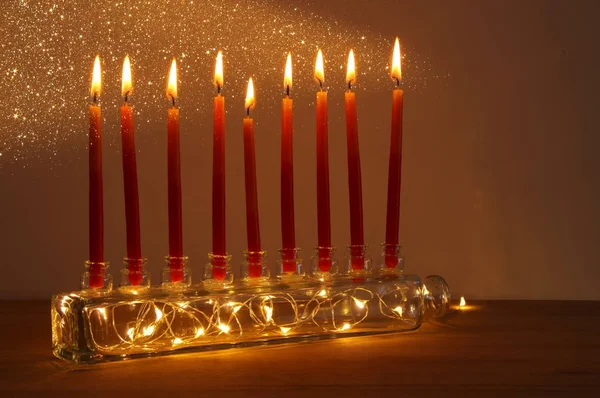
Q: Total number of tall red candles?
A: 9